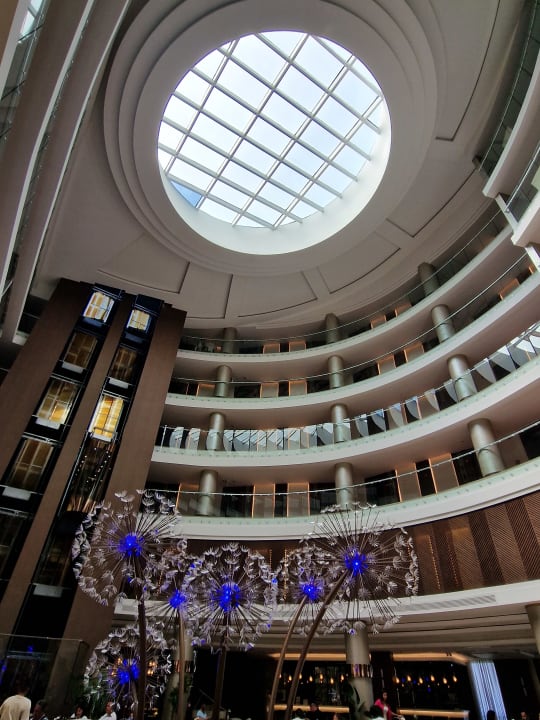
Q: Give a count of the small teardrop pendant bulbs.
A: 13